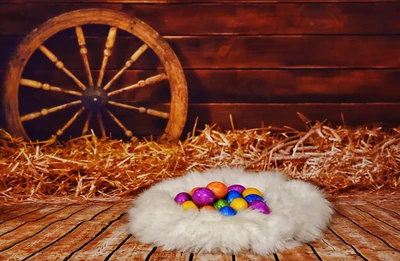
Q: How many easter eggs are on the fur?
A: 14